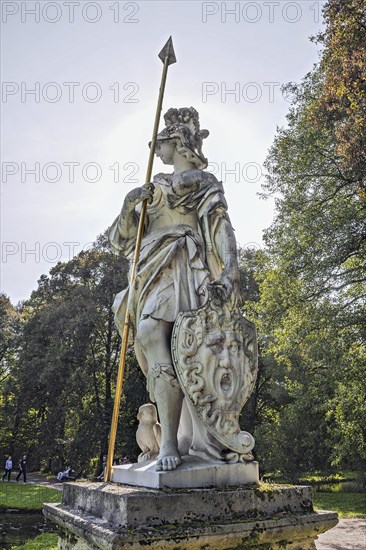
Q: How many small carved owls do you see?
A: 1